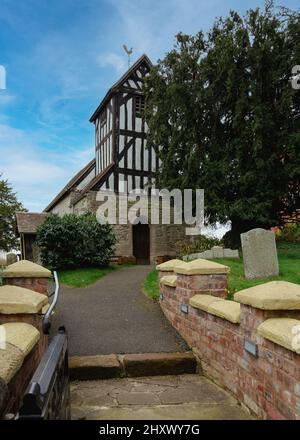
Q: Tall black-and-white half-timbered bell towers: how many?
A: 1